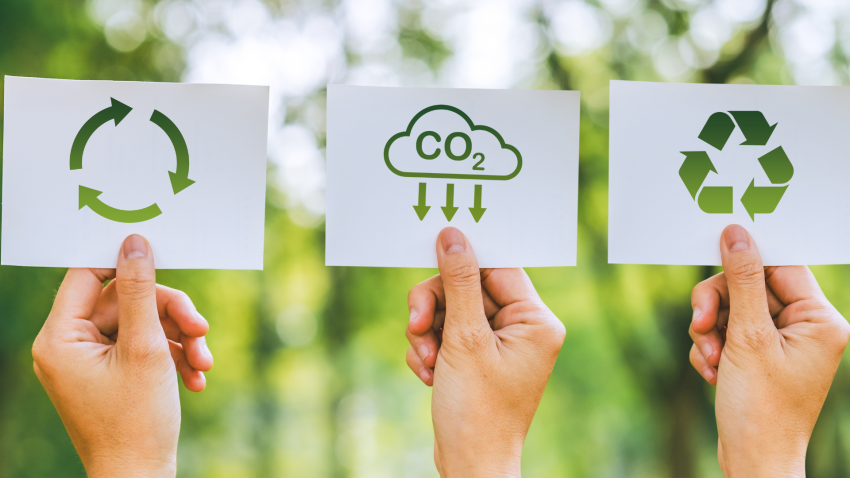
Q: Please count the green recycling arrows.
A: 6